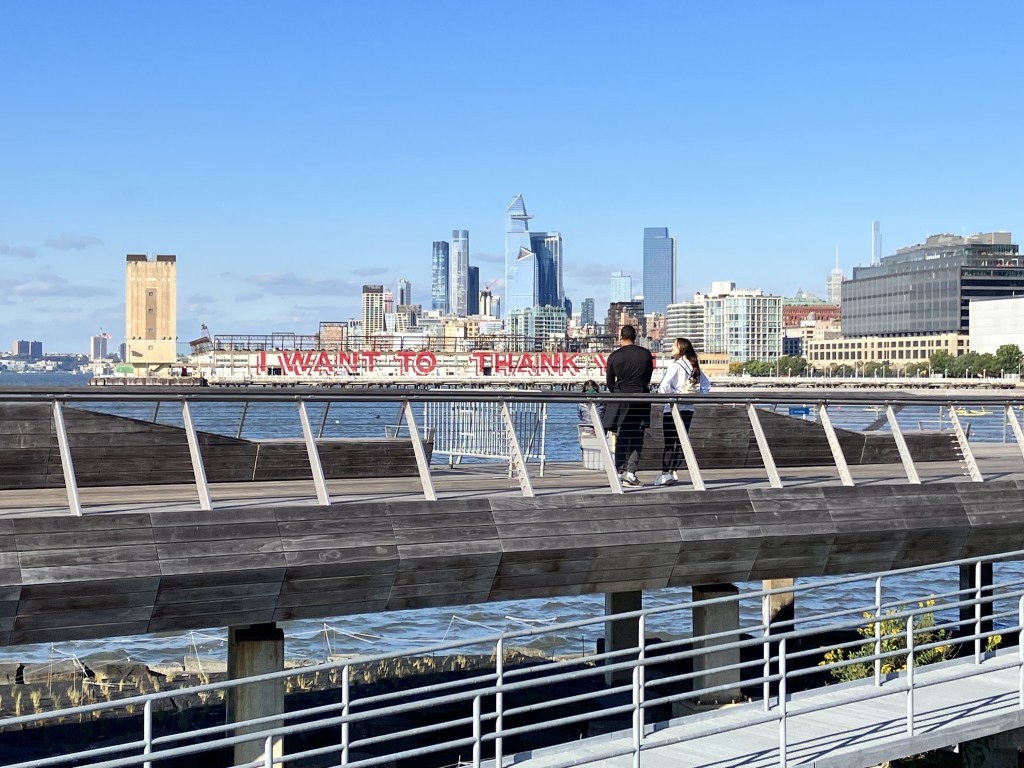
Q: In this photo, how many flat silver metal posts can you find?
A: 12